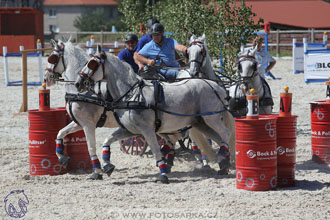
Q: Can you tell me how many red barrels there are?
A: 5